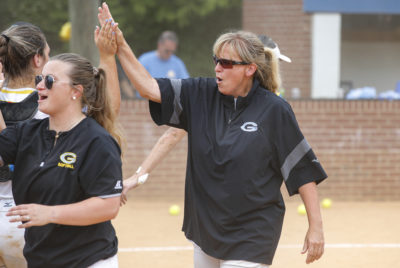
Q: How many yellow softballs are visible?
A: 3